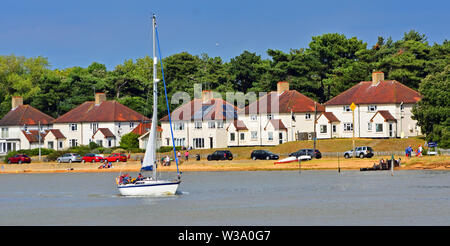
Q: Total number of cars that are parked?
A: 8